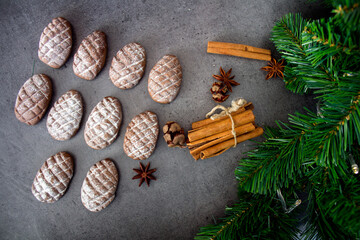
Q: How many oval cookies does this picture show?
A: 10